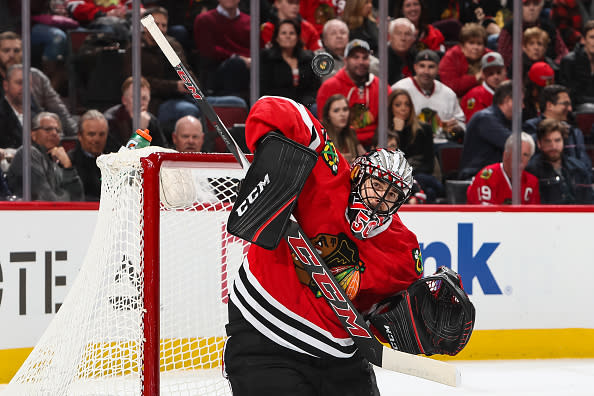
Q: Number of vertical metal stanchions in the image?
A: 5